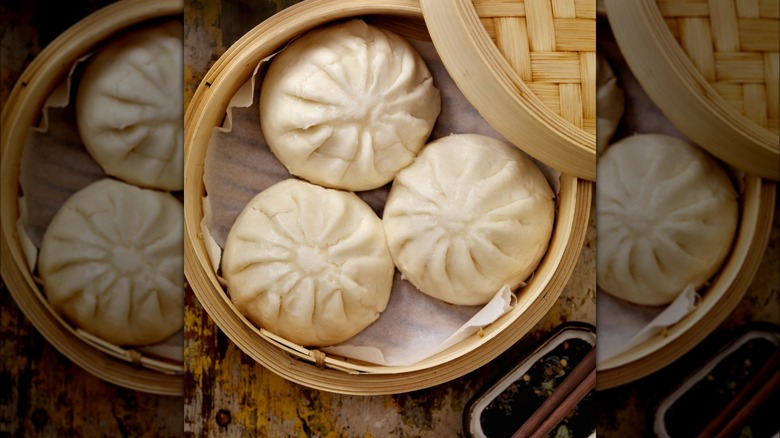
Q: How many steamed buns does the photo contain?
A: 3